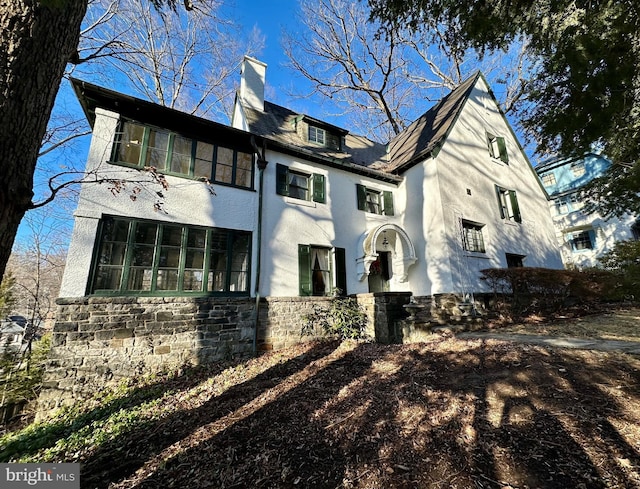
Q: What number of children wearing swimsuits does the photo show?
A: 0